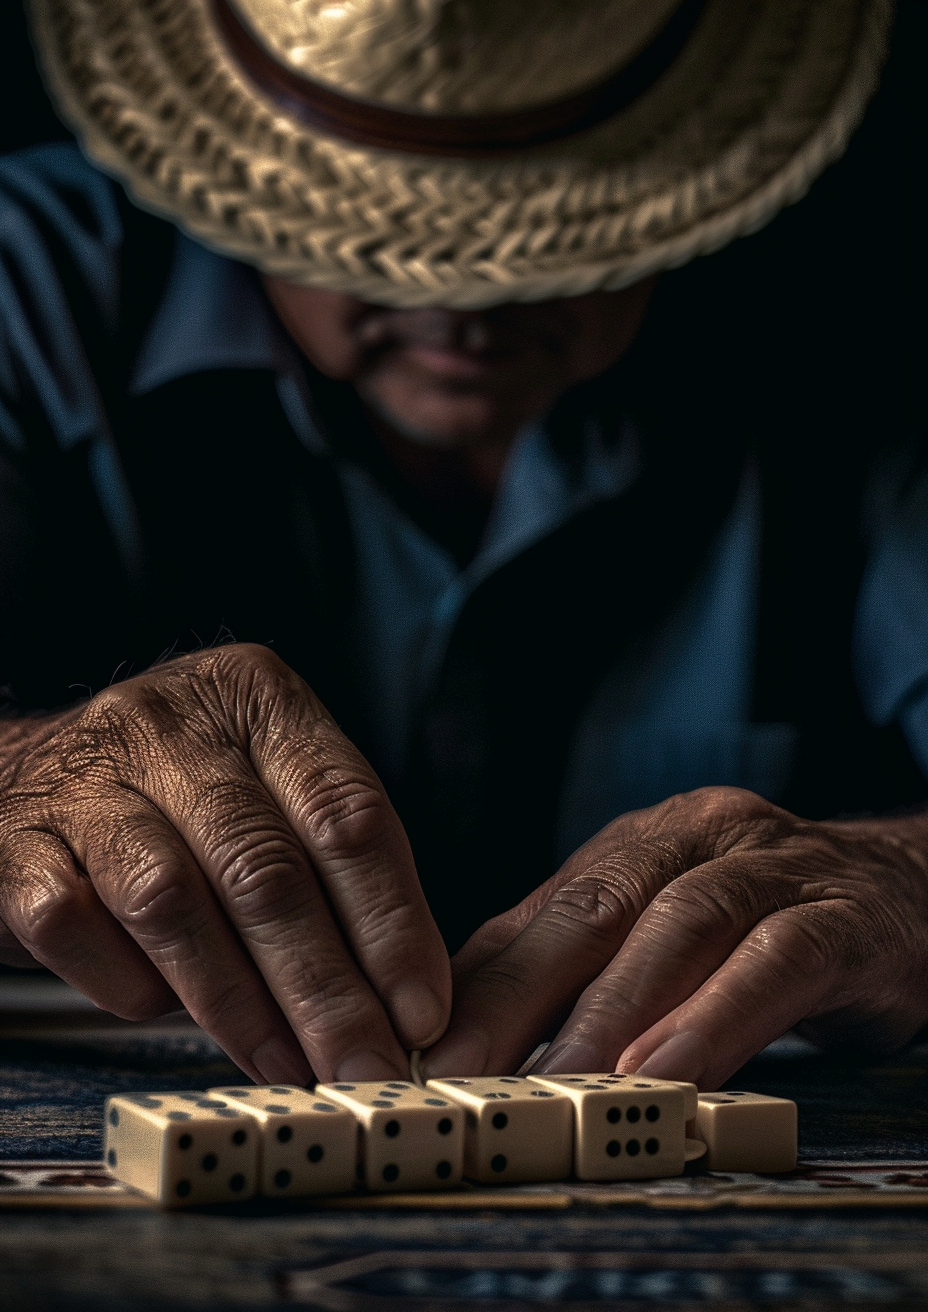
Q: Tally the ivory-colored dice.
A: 6